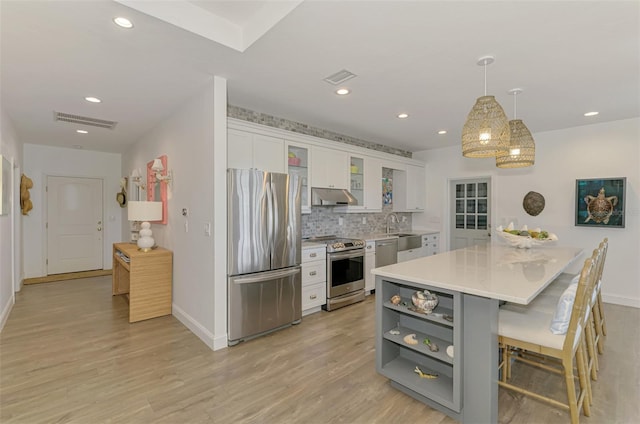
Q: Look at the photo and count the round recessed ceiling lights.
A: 7